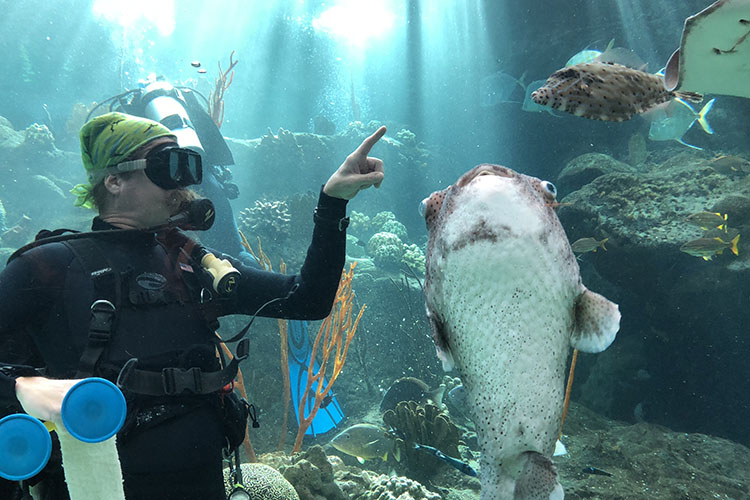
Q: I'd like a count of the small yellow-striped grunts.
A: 3